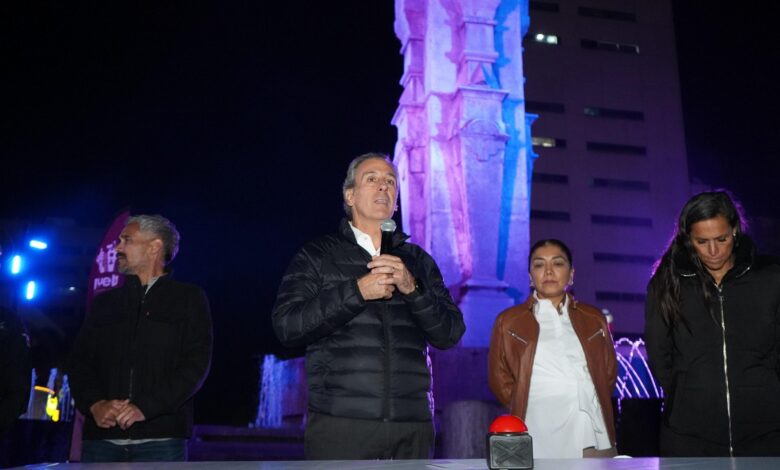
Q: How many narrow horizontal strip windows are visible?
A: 14